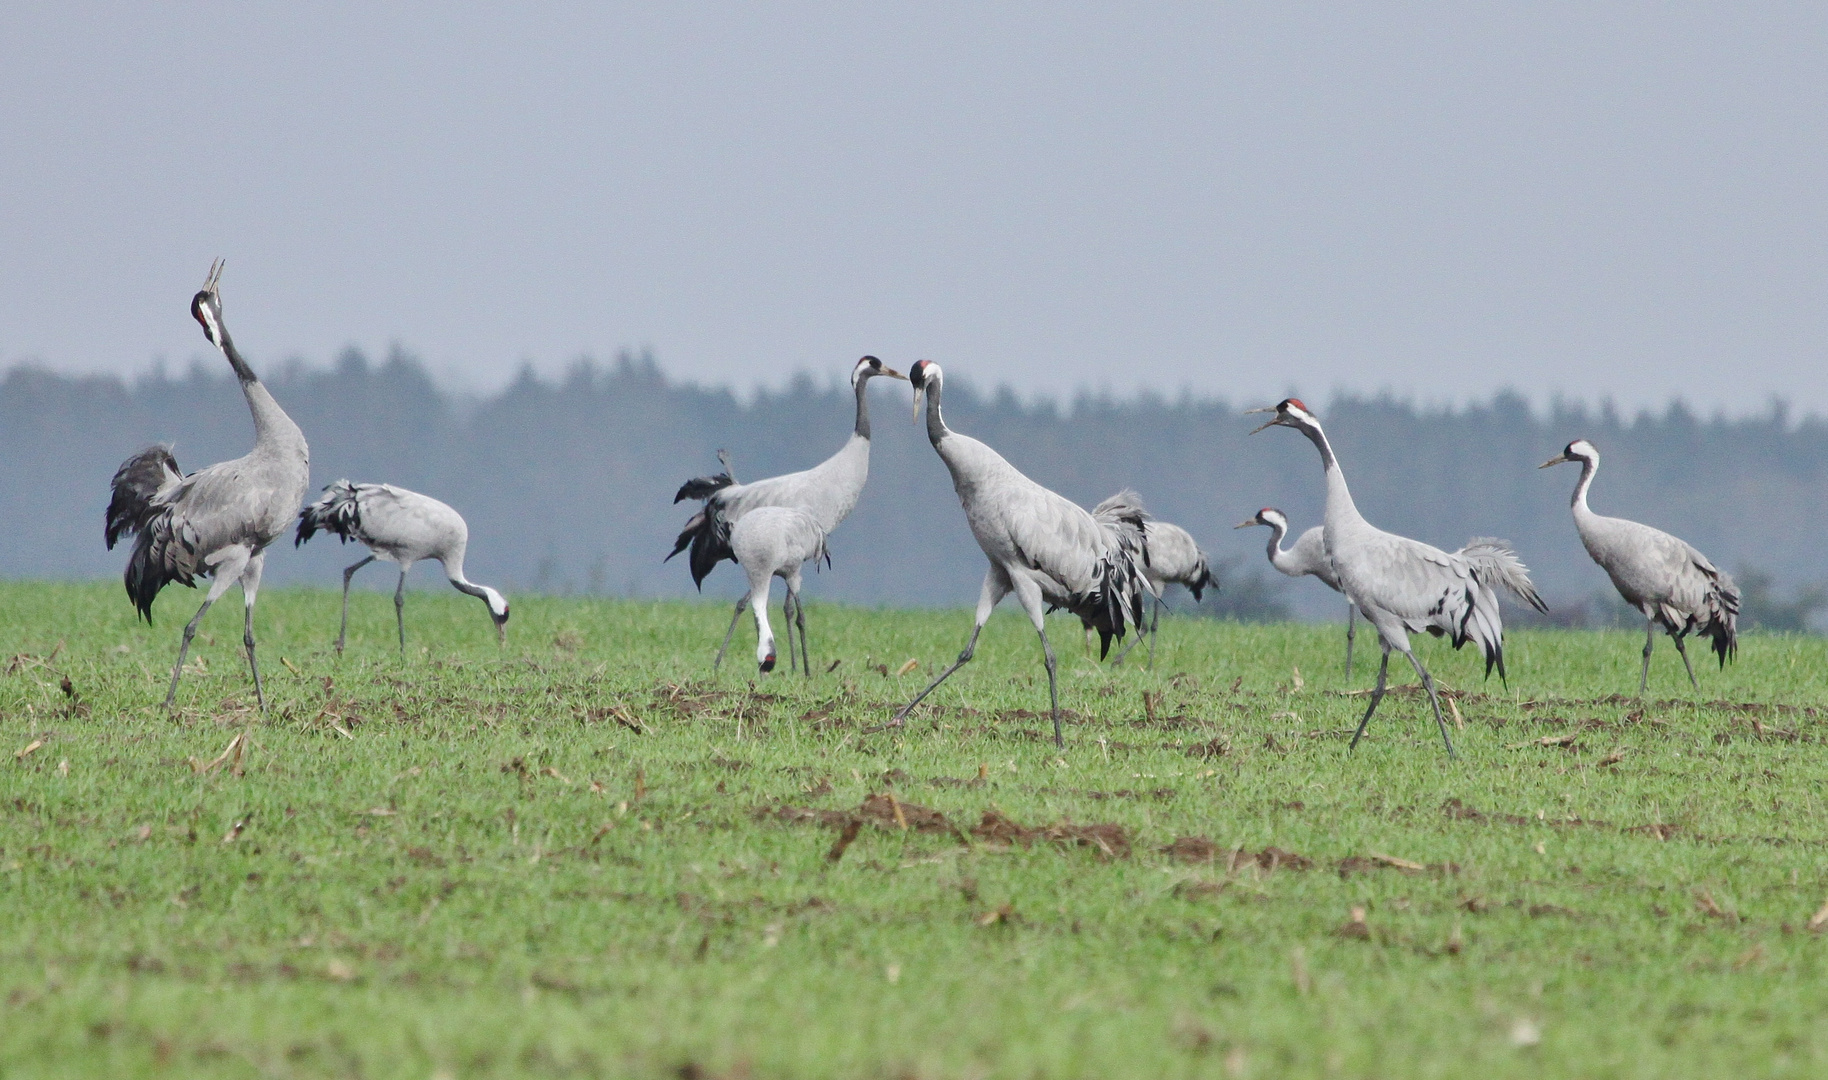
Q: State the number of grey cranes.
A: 9